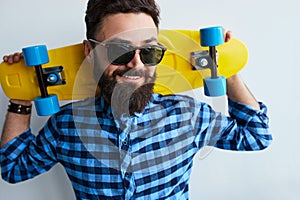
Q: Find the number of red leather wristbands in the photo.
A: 0